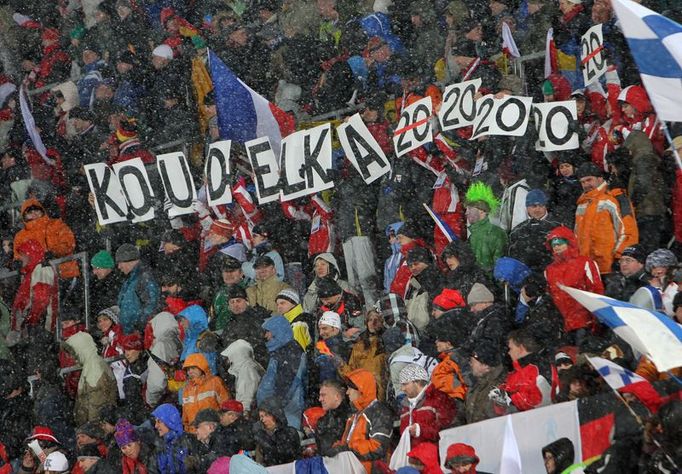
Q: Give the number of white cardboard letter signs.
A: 8